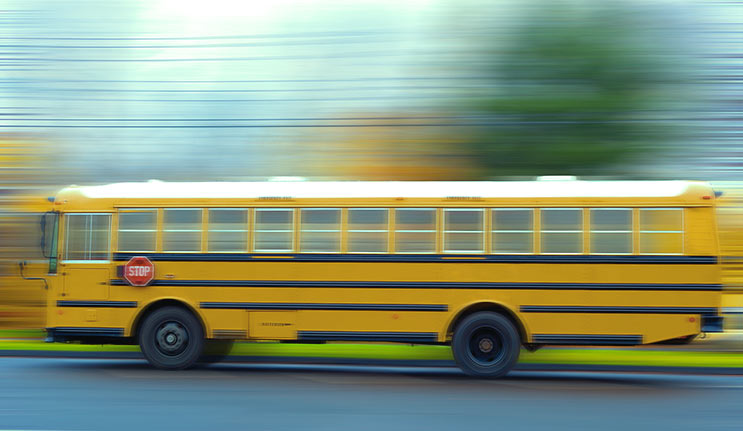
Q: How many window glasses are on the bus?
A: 13